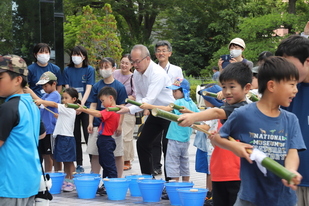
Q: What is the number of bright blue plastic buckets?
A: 8